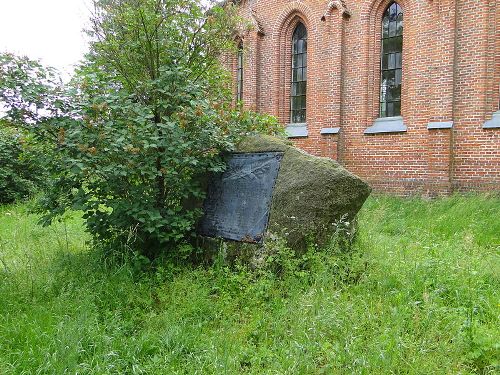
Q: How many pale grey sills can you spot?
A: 5